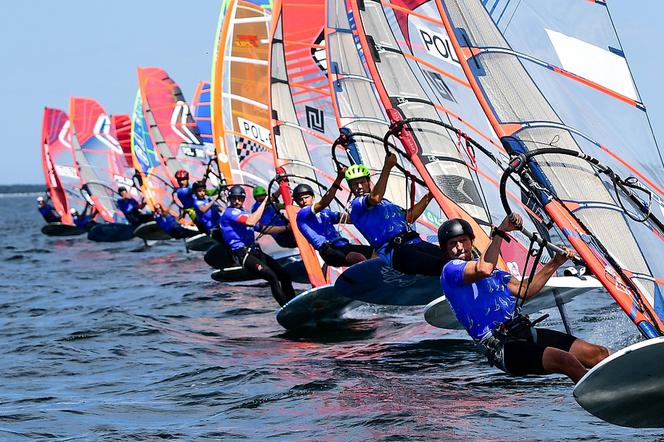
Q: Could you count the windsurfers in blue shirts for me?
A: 11